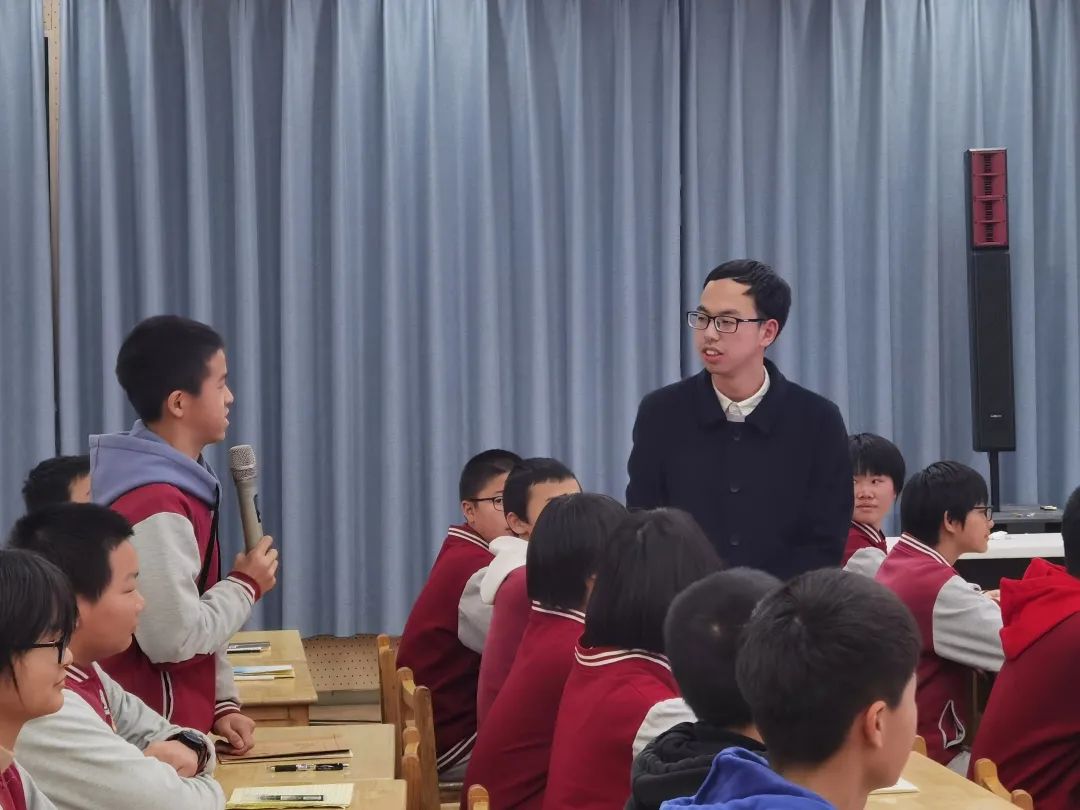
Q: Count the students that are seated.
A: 12